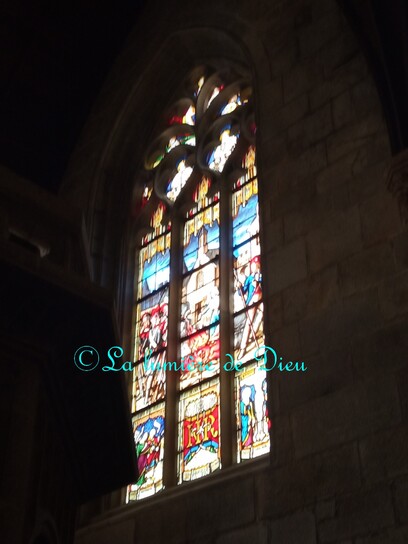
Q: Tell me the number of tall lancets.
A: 3